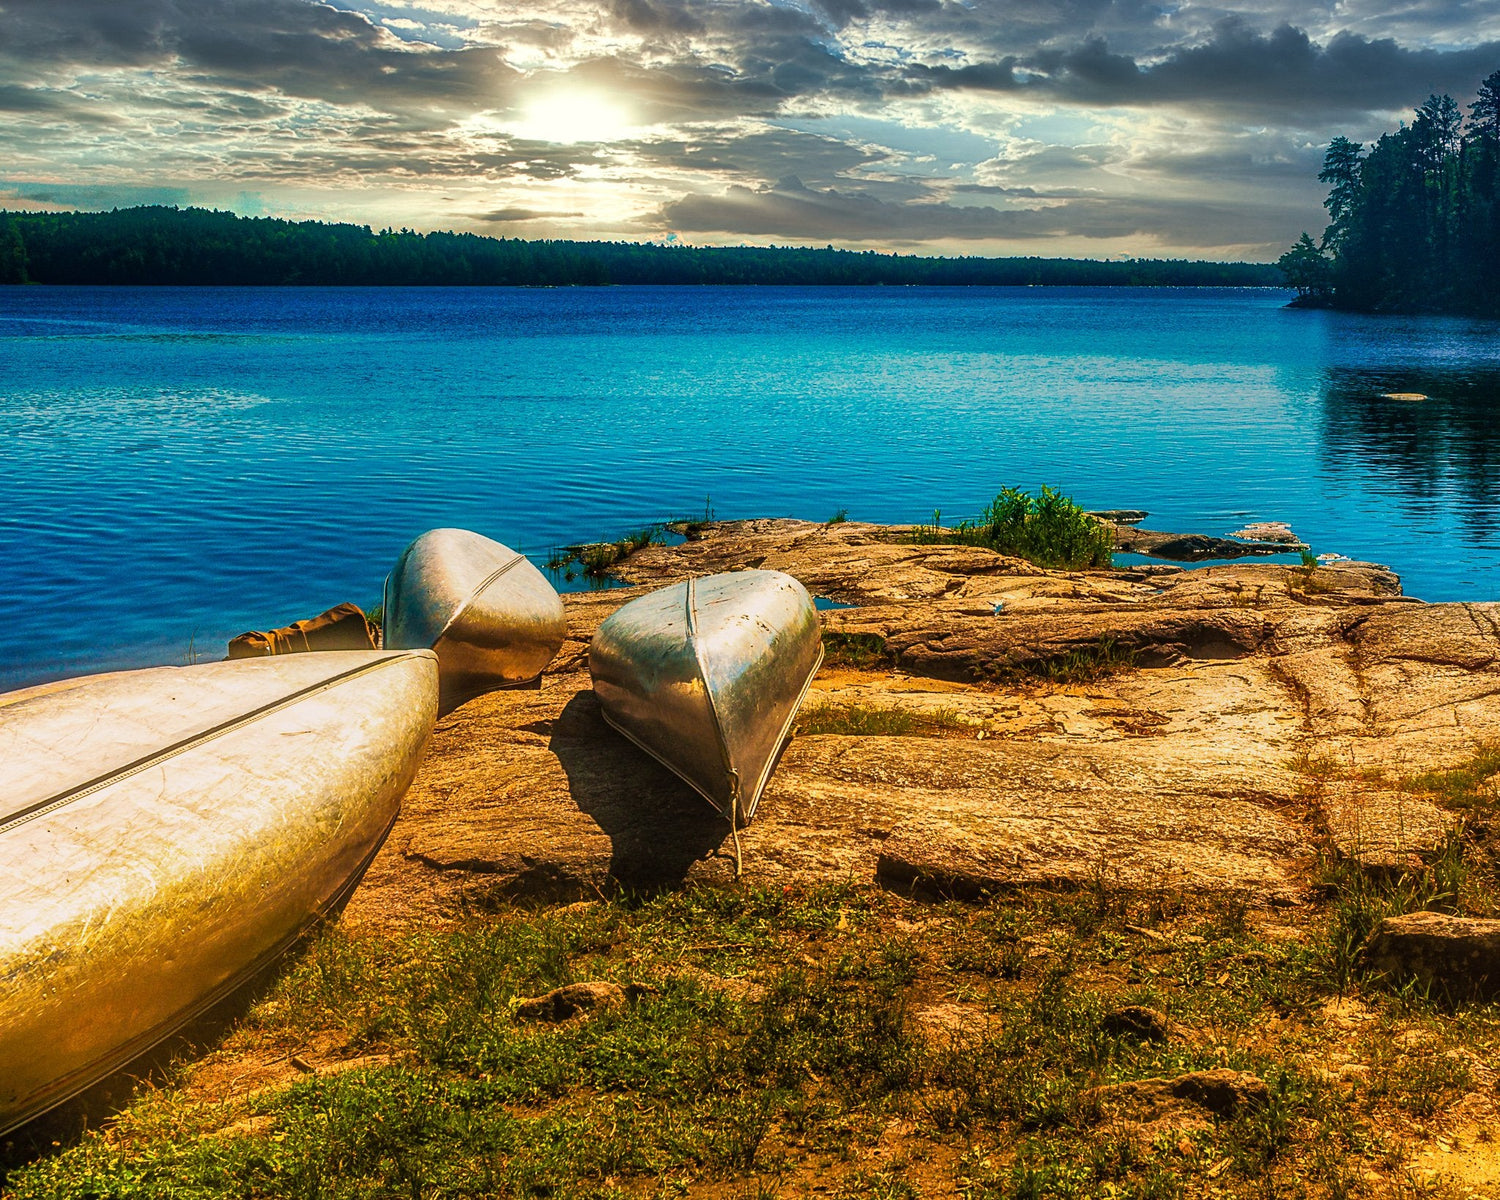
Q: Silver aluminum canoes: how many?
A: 3